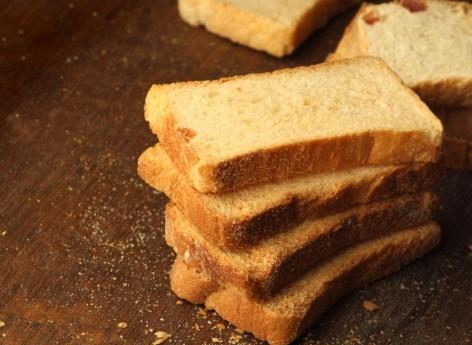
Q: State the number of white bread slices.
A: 6